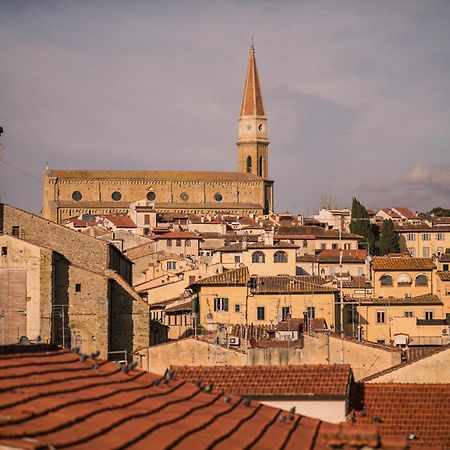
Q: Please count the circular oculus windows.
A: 5